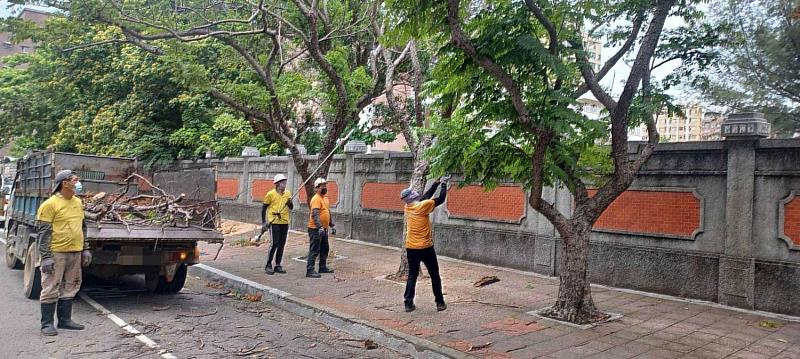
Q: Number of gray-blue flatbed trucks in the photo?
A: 1